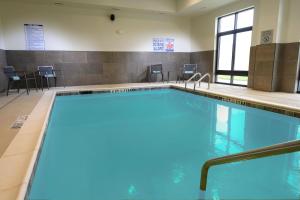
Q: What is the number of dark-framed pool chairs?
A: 4